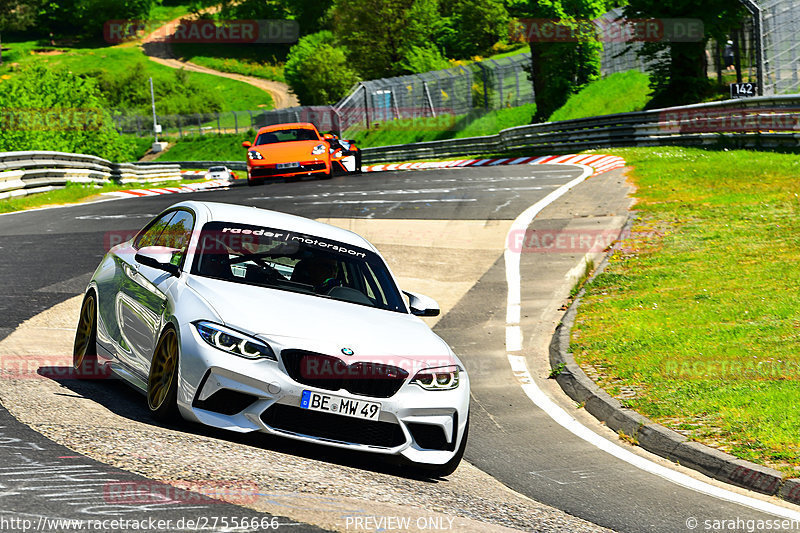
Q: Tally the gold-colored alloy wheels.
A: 2